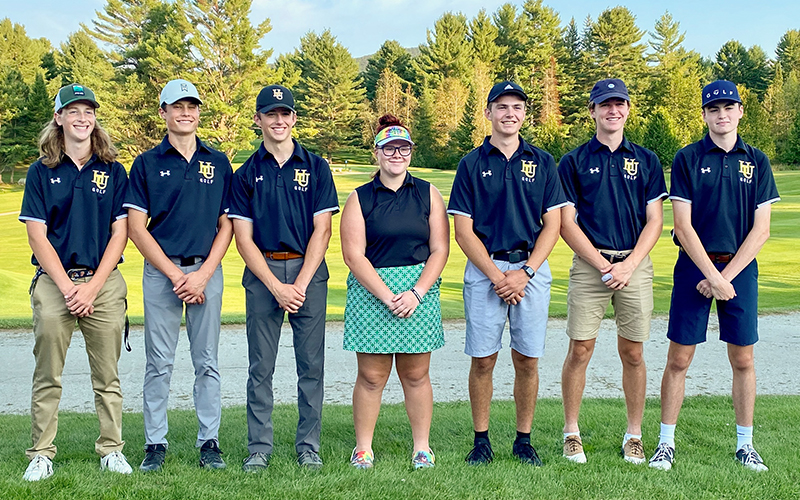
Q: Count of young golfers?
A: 7